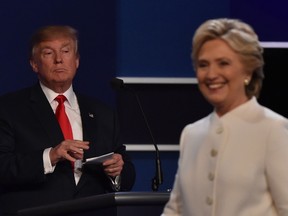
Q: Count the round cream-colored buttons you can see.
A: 4